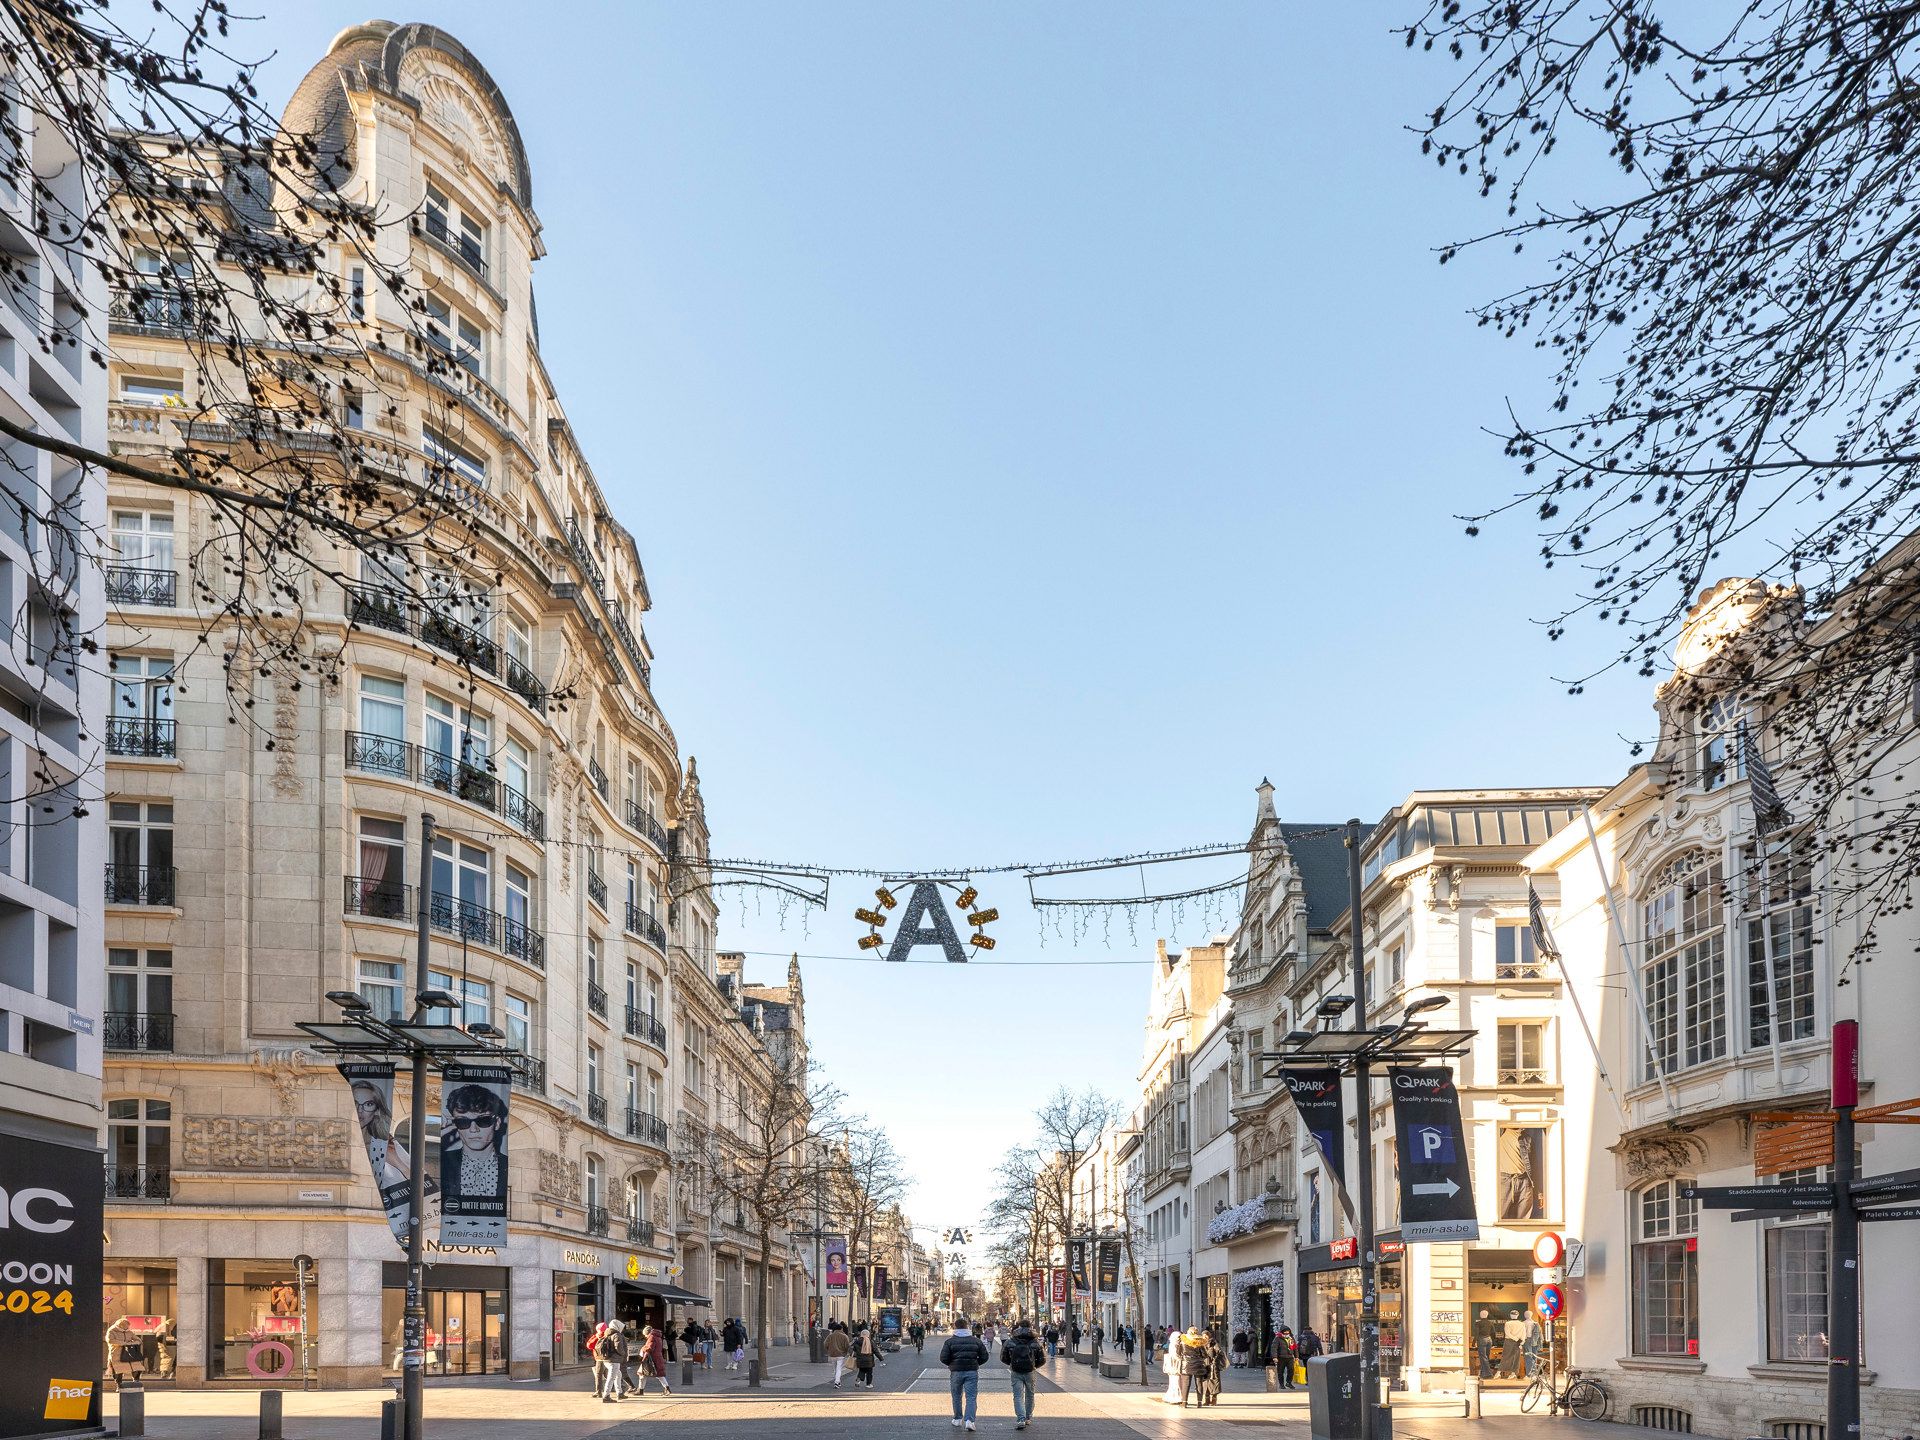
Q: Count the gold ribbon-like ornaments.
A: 6